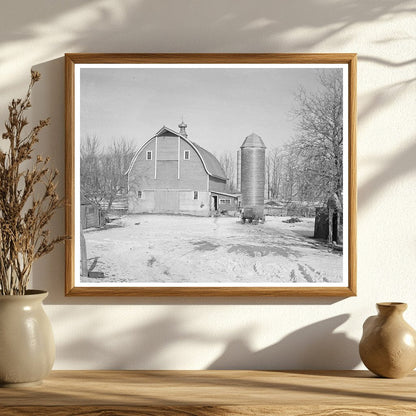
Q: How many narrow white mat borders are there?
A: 1